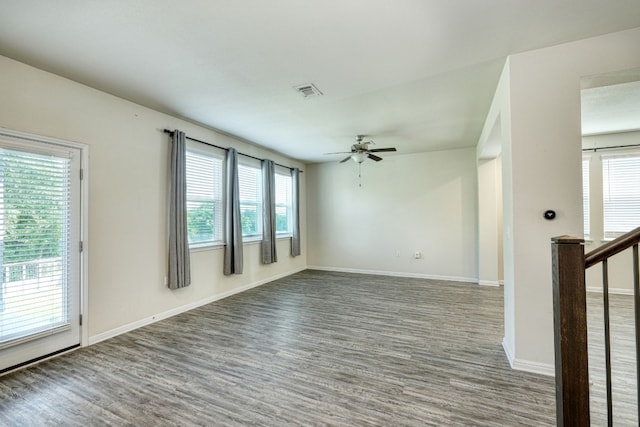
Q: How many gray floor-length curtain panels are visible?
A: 4